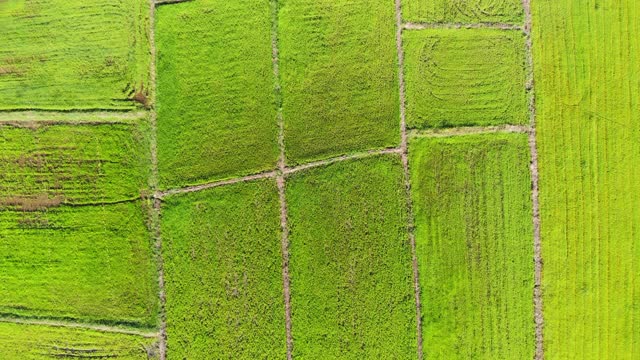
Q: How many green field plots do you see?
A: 12